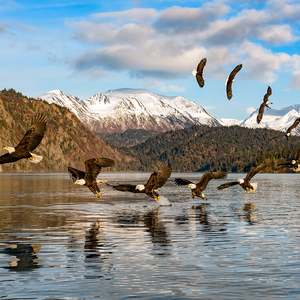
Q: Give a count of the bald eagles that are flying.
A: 10